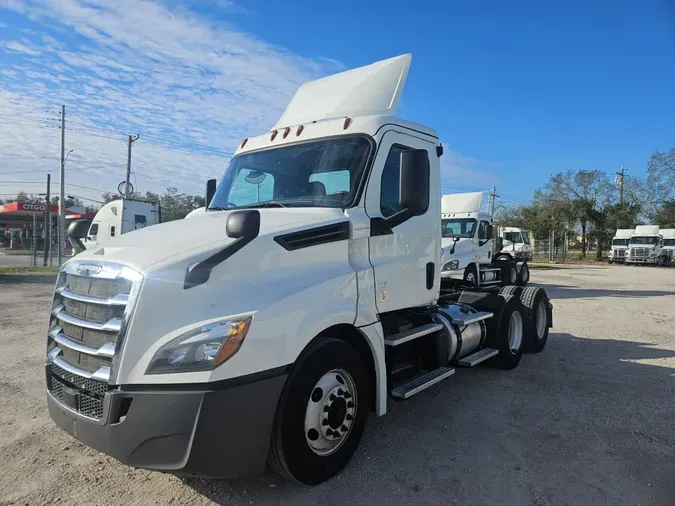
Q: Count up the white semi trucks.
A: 7